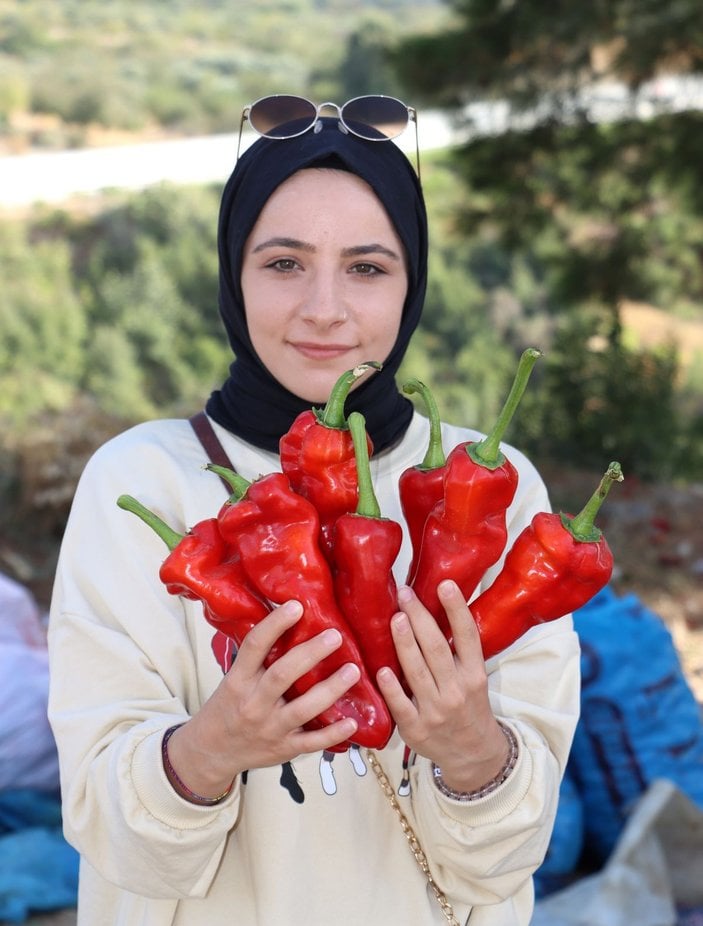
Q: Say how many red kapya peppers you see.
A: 7